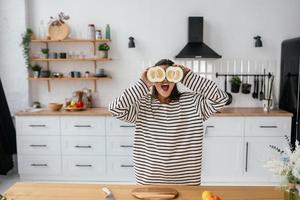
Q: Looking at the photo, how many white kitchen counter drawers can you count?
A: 11